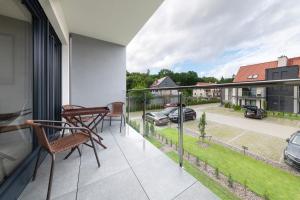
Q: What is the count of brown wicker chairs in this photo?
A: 3